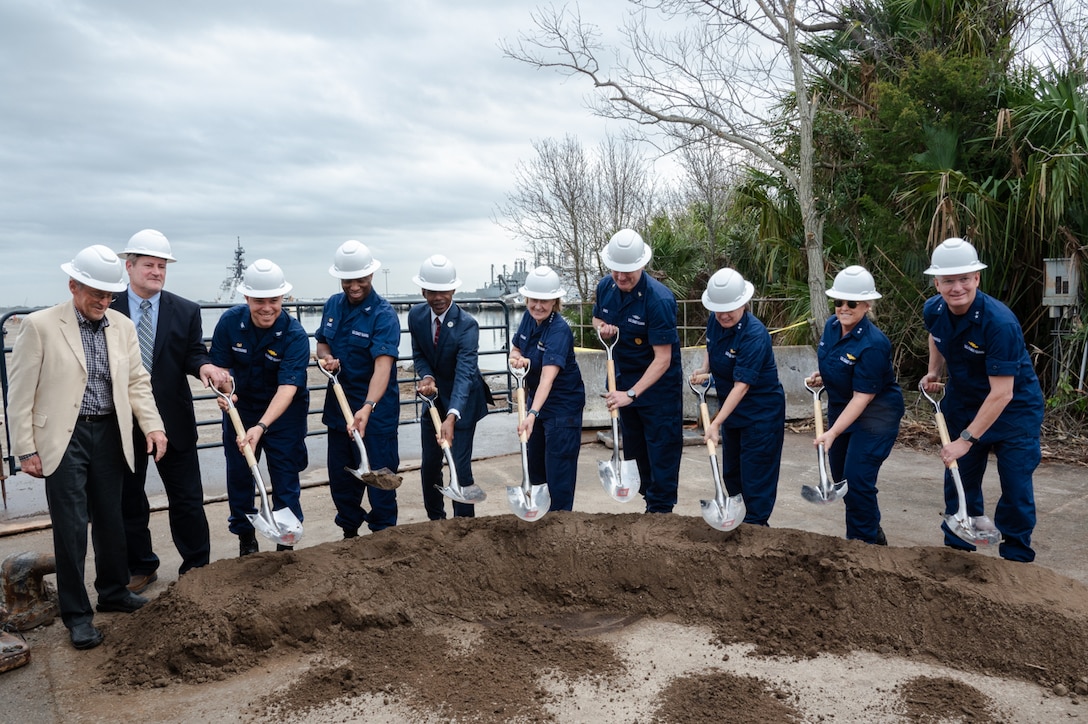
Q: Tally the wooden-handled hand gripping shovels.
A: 8